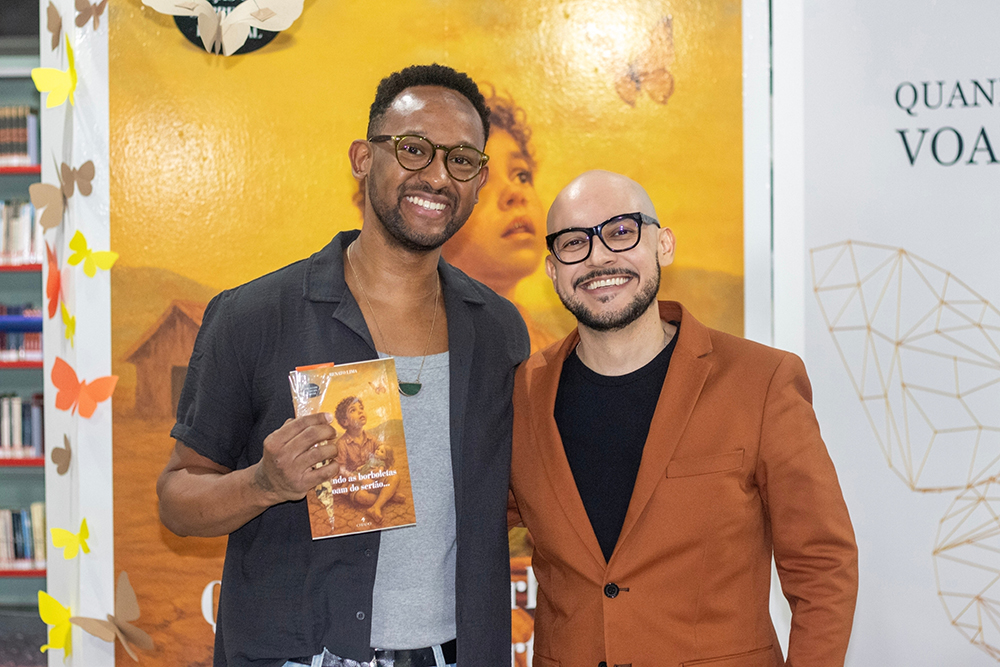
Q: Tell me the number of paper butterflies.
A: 14